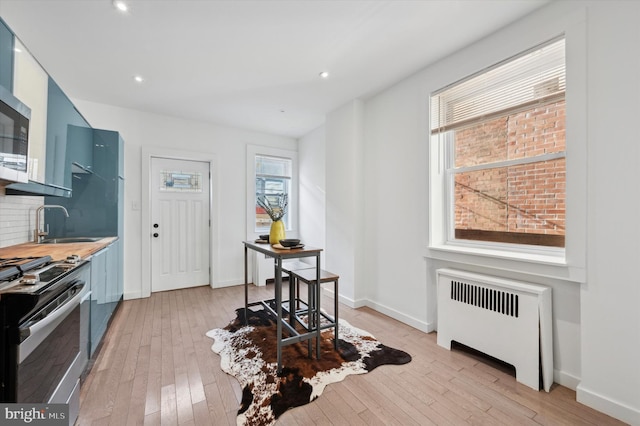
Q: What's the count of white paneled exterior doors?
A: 1